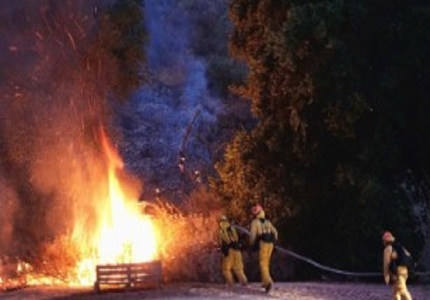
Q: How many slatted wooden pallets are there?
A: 1